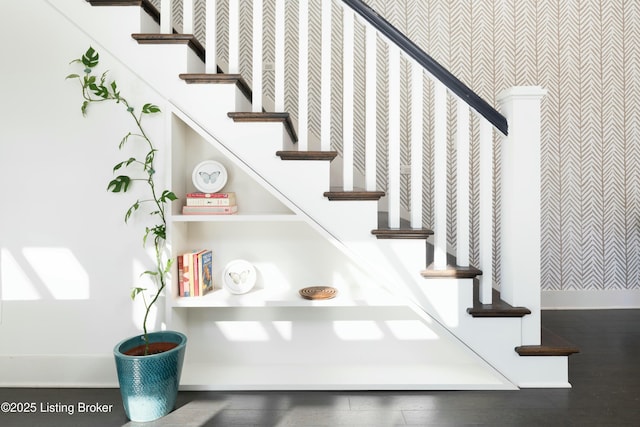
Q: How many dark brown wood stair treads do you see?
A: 10